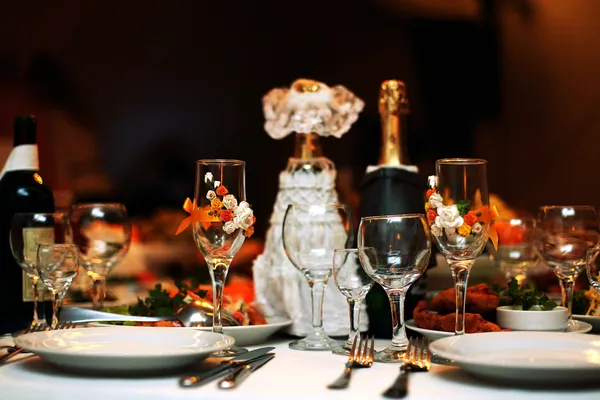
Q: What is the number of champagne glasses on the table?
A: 2